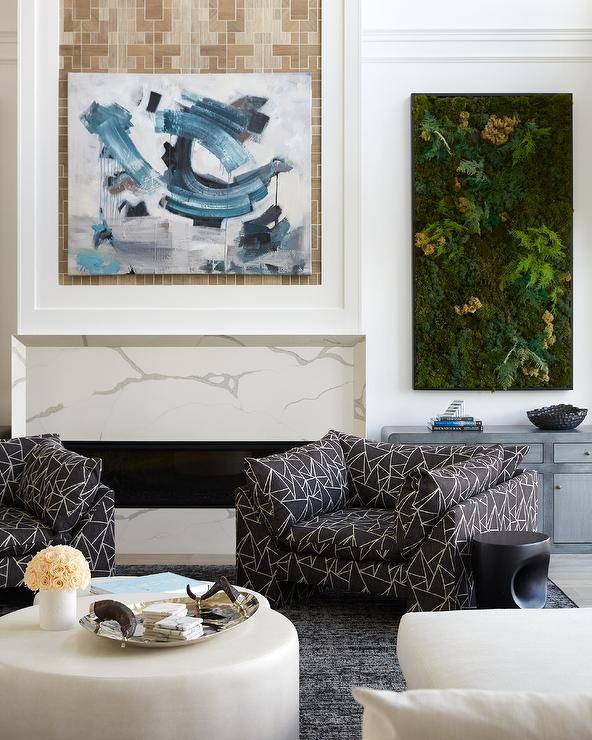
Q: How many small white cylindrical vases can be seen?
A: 1